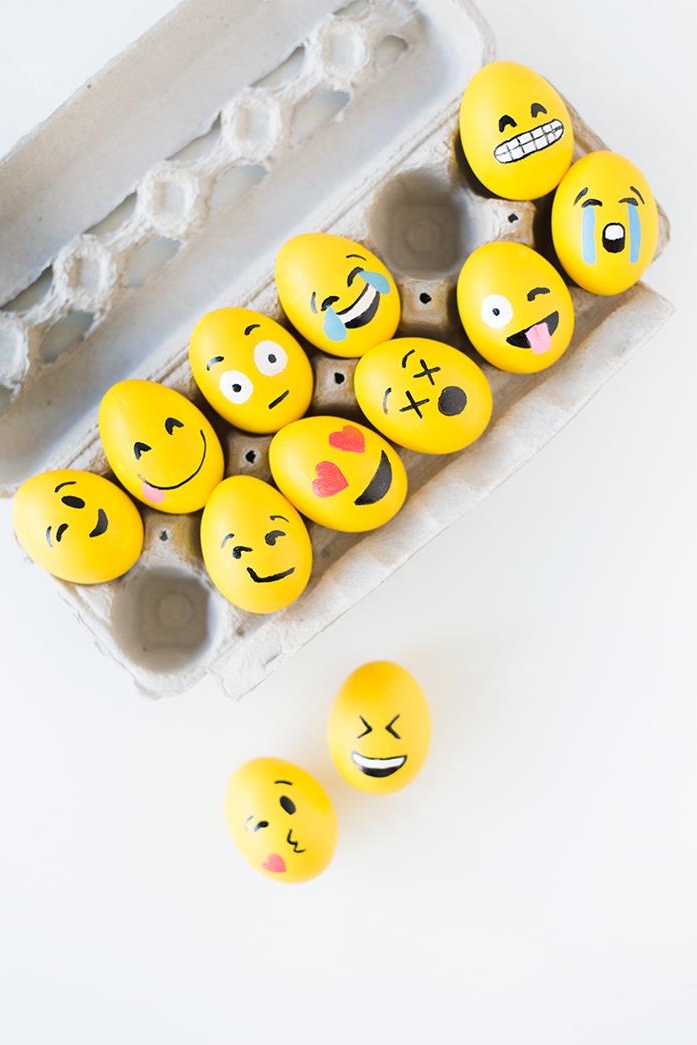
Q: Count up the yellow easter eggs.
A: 12